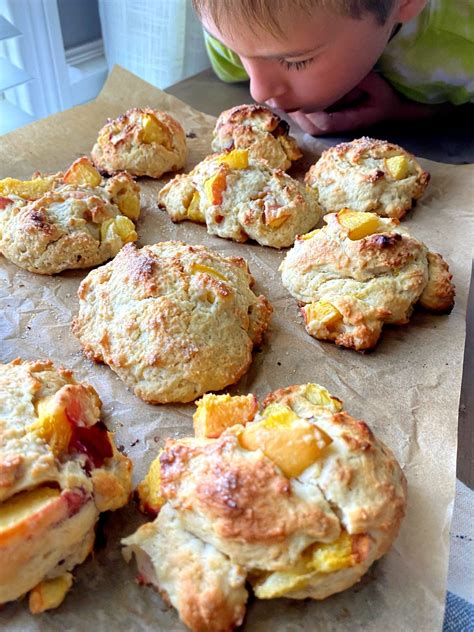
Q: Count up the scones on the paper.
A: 9